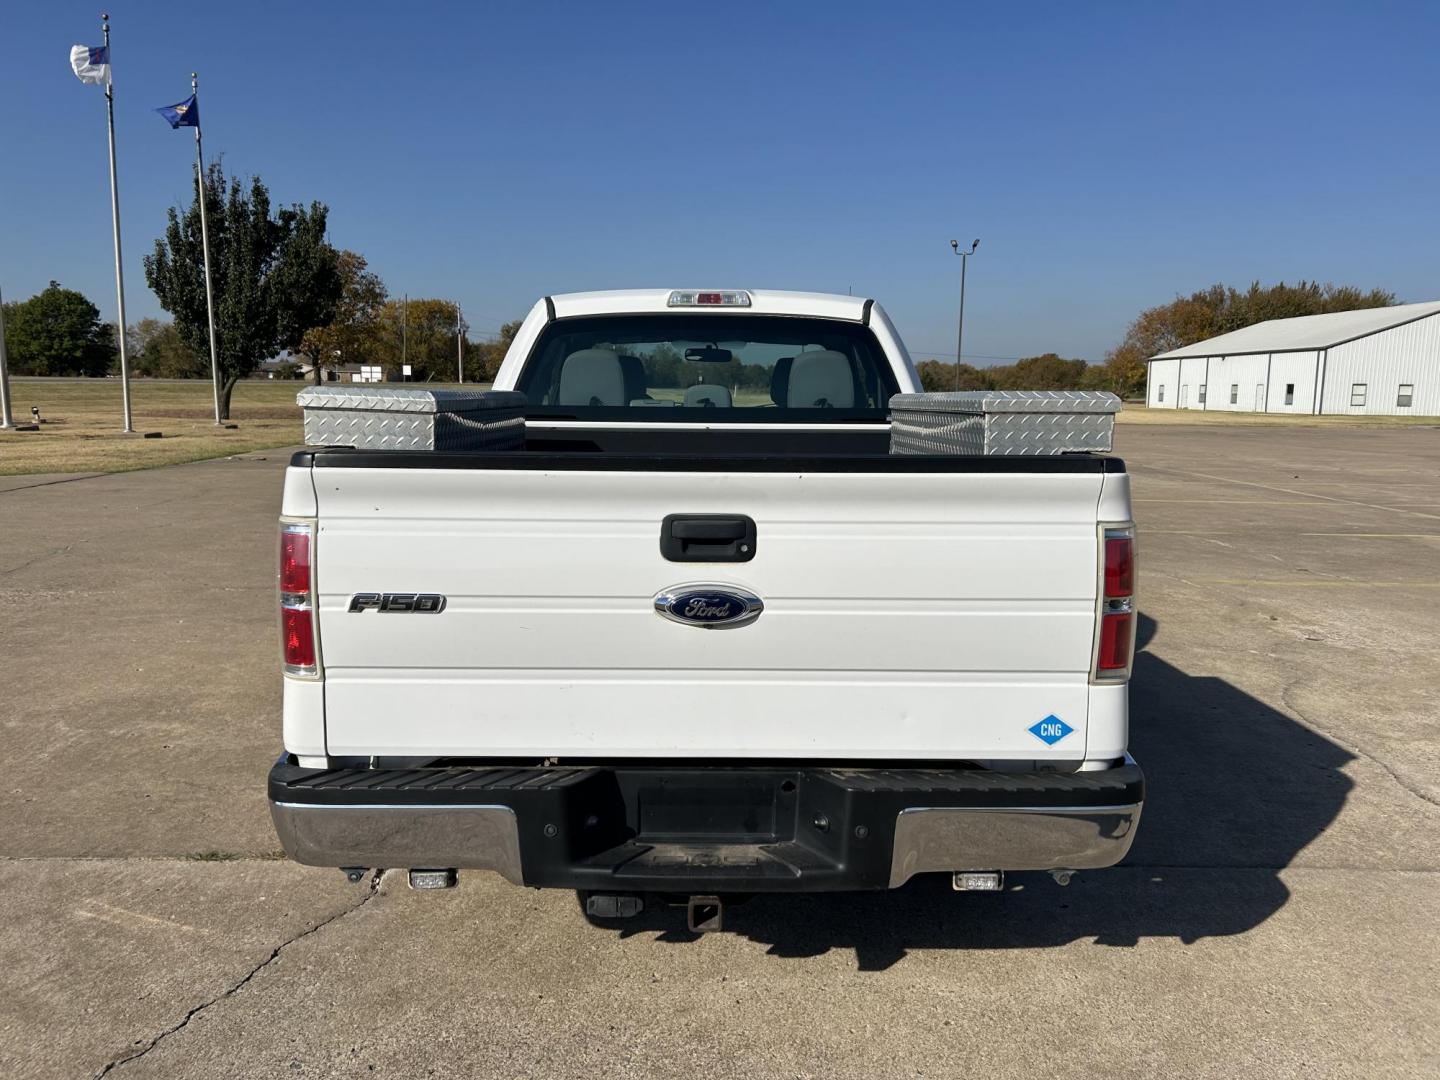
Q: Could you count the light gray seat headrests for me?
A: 3